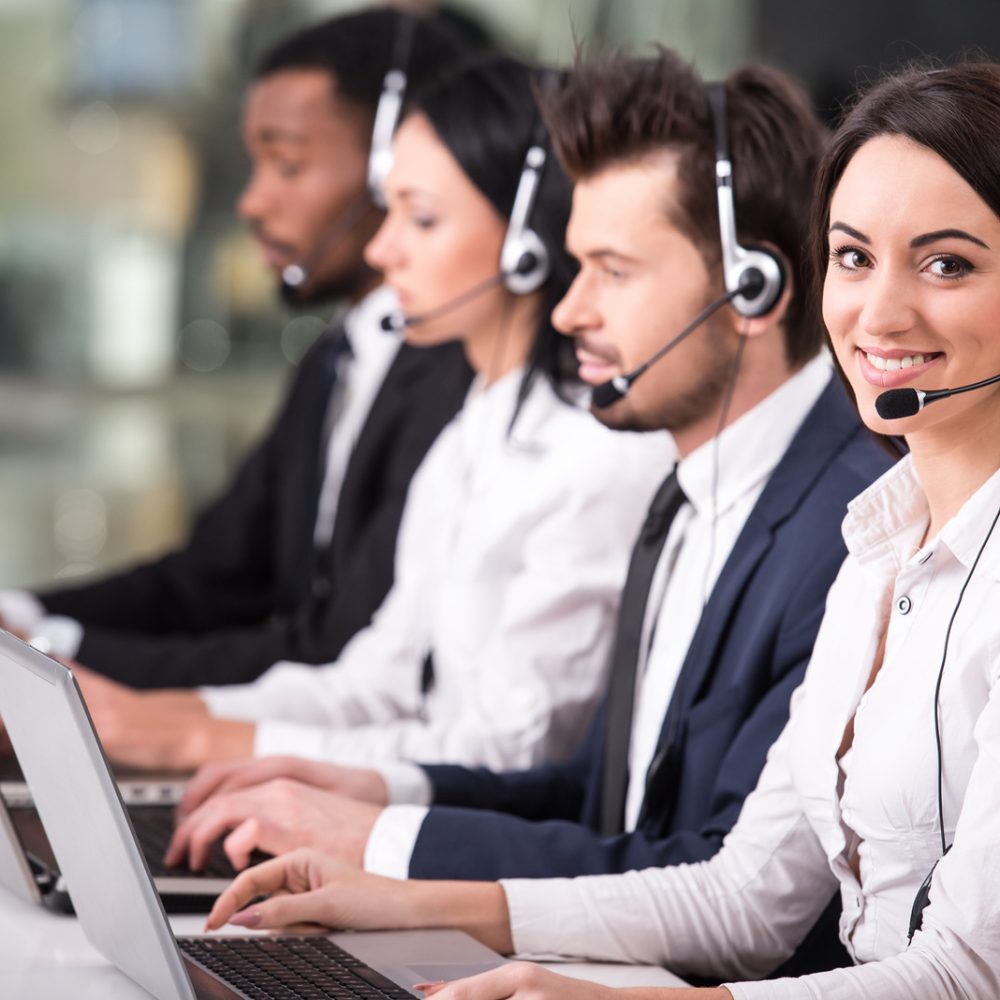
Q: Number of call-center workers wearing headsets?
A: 4